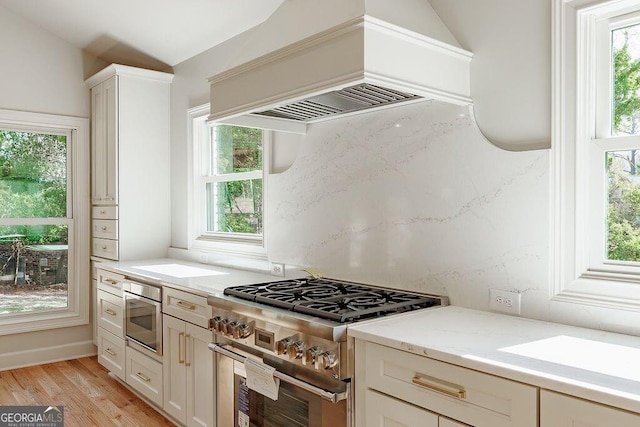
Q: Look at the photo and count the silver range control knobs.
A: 8